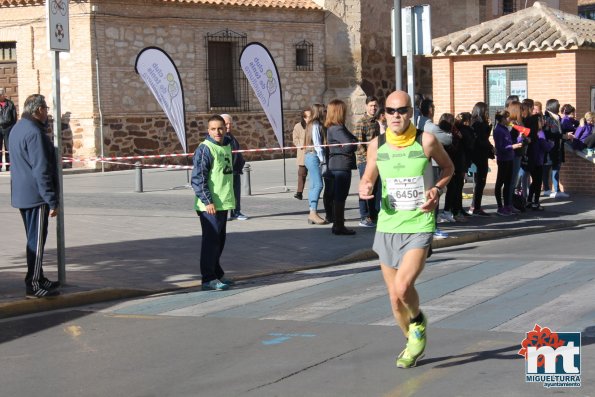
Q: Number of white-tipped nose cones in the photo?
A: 0